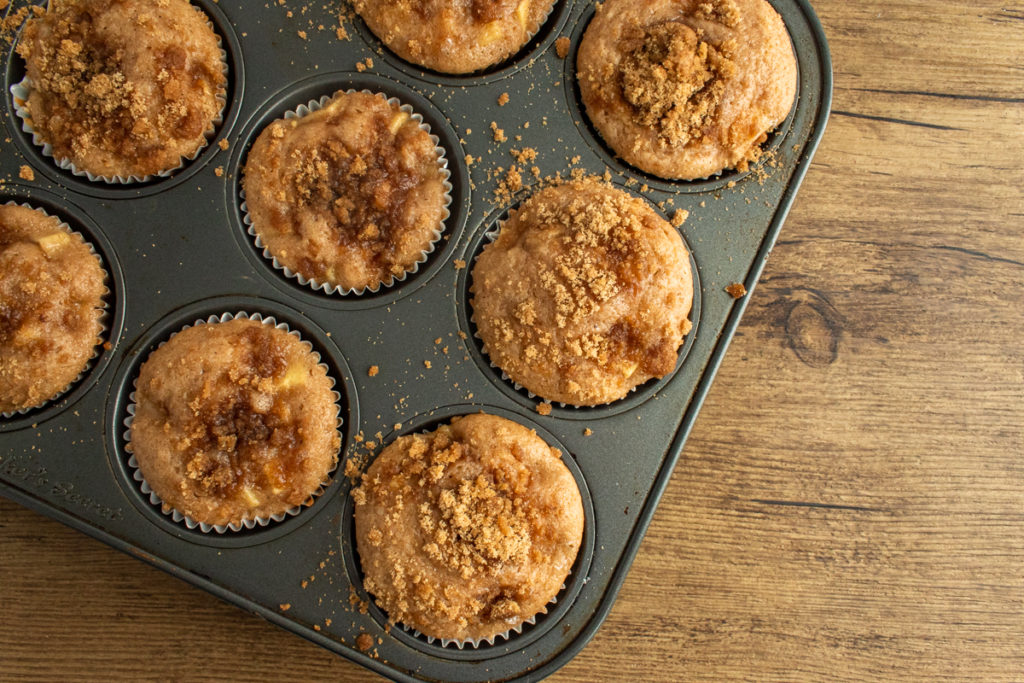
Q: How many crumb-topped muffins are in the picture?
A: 8